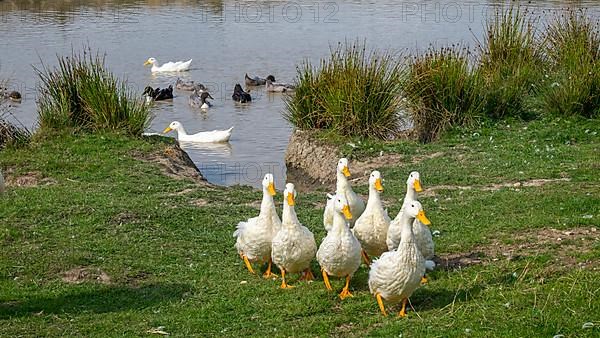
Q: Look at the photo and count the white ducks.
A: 9